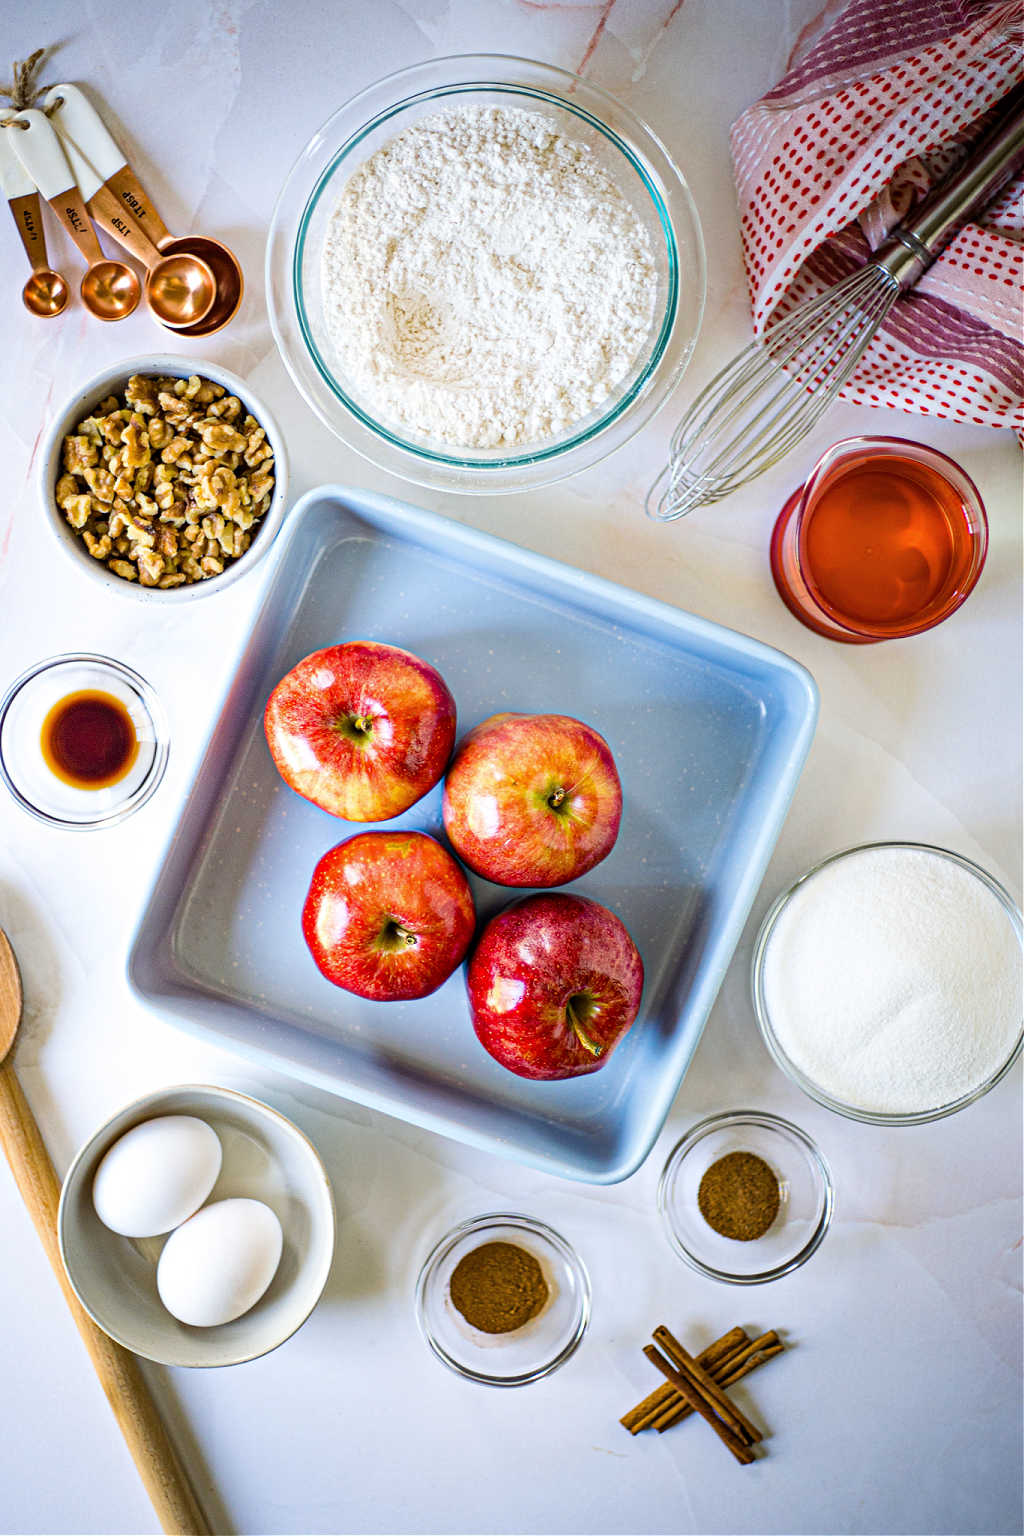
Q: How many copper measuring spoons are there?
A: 4